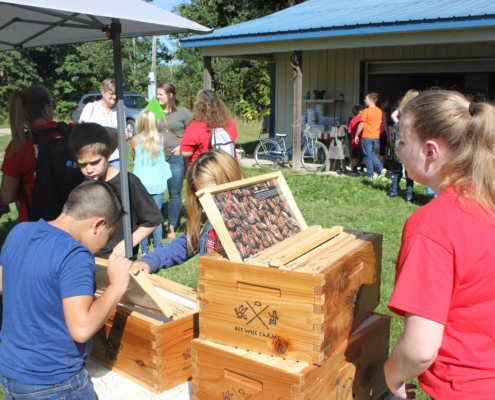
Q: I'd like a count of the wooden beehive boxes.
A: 3